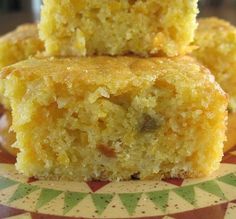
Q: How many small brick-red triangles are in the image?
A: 3